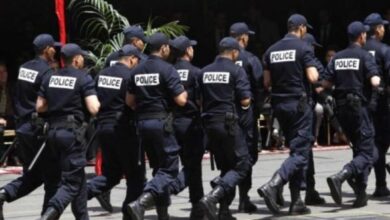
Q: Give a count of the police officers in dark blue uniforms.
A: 12